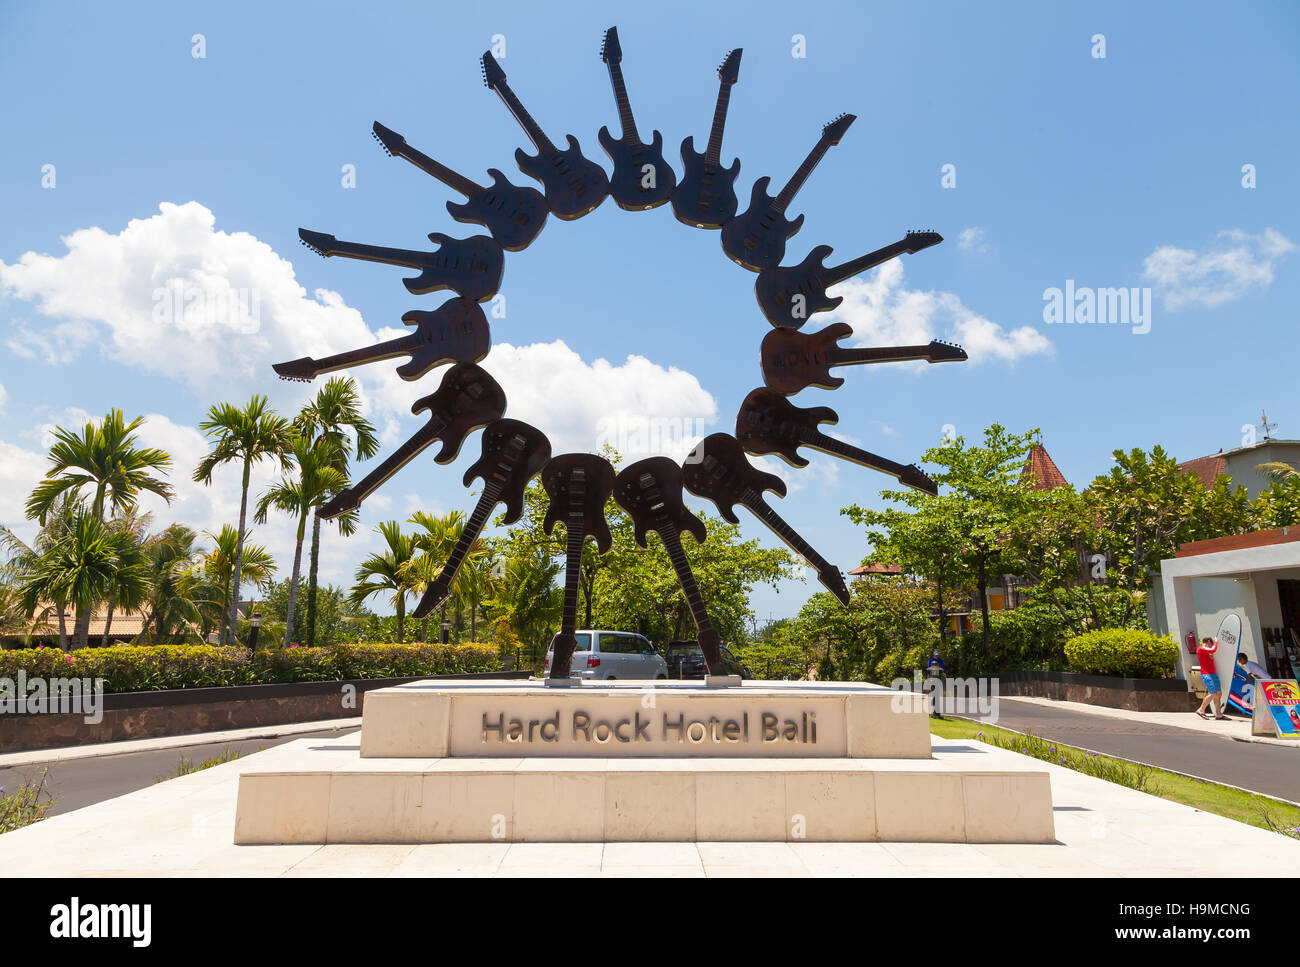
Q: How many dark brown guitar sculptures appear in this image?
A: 15